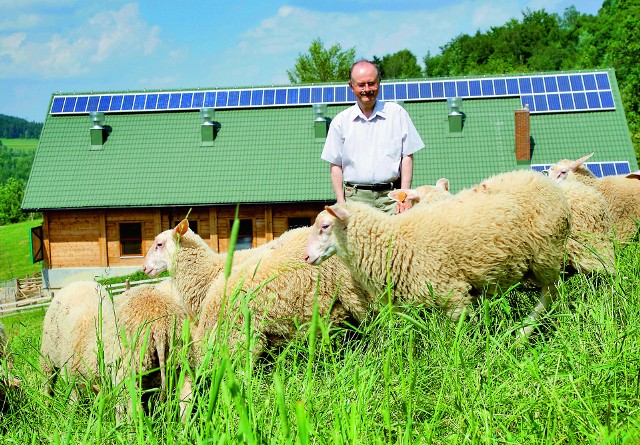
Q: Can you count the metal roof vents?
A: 4